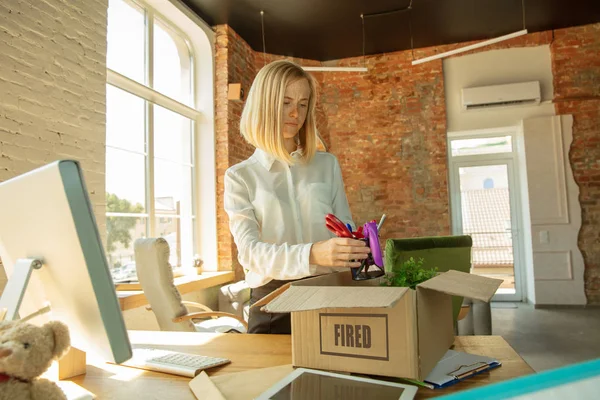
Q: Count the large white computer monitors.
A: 1